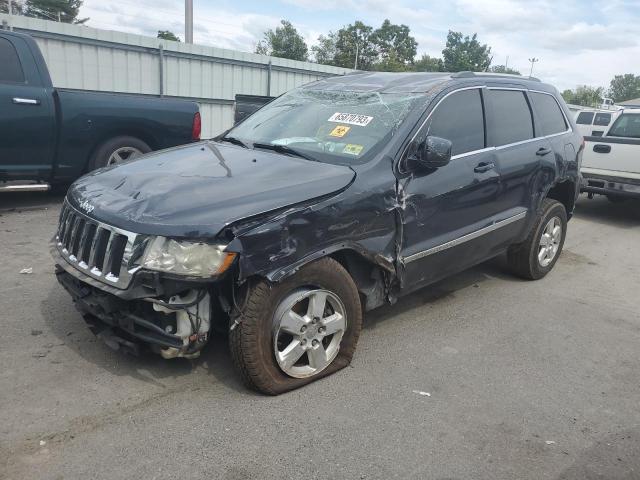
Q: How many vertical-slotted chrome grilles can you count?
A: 1